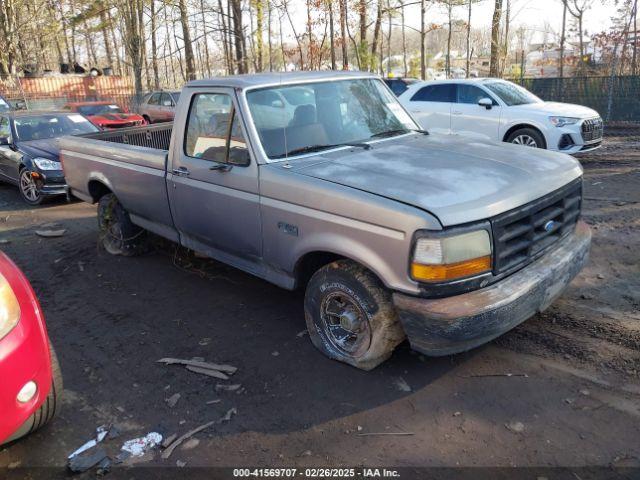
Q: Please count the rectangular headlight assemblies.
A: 1